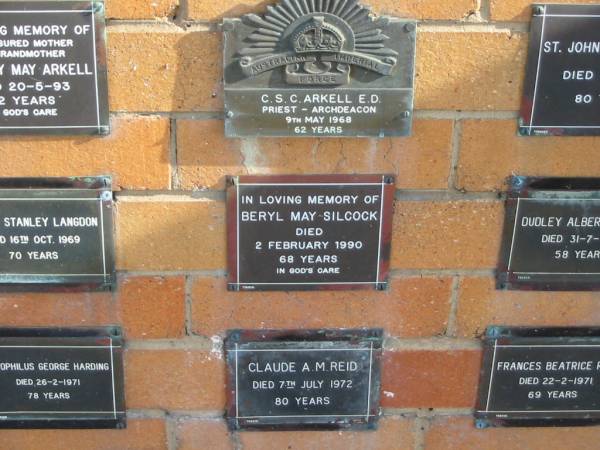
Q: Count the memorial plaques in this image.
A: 9